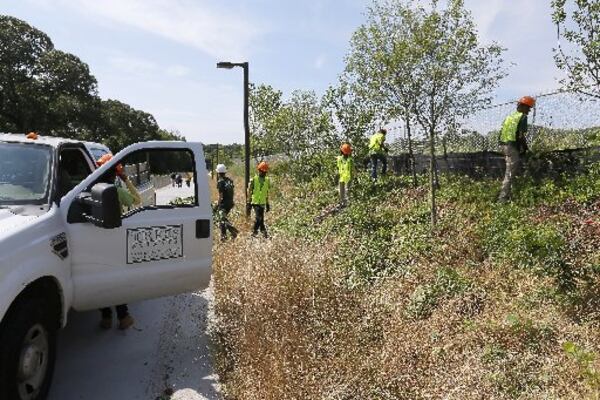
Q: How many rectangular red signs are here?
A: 0